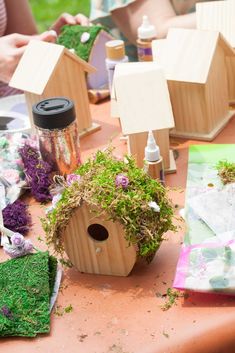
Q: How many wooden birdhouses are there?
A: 6